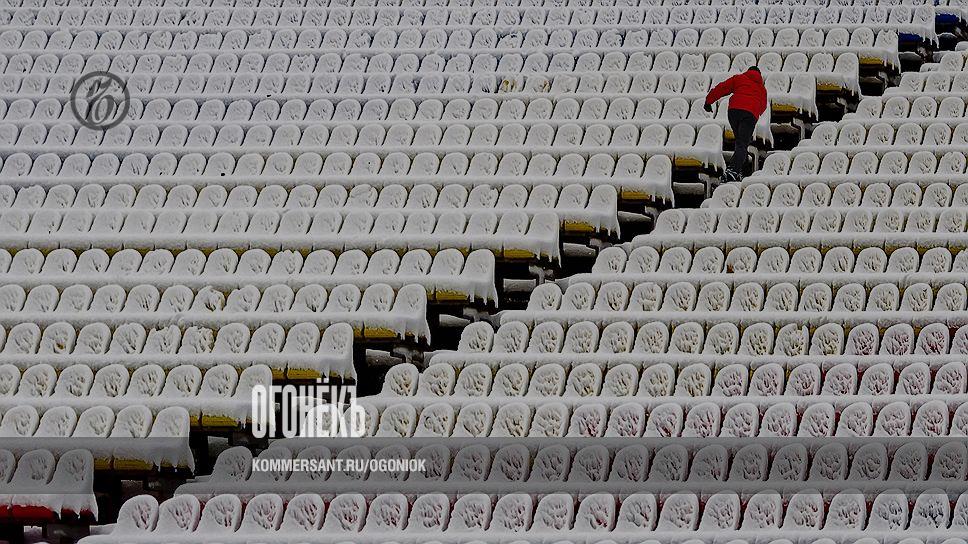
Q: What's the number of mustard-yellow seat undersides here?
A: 13